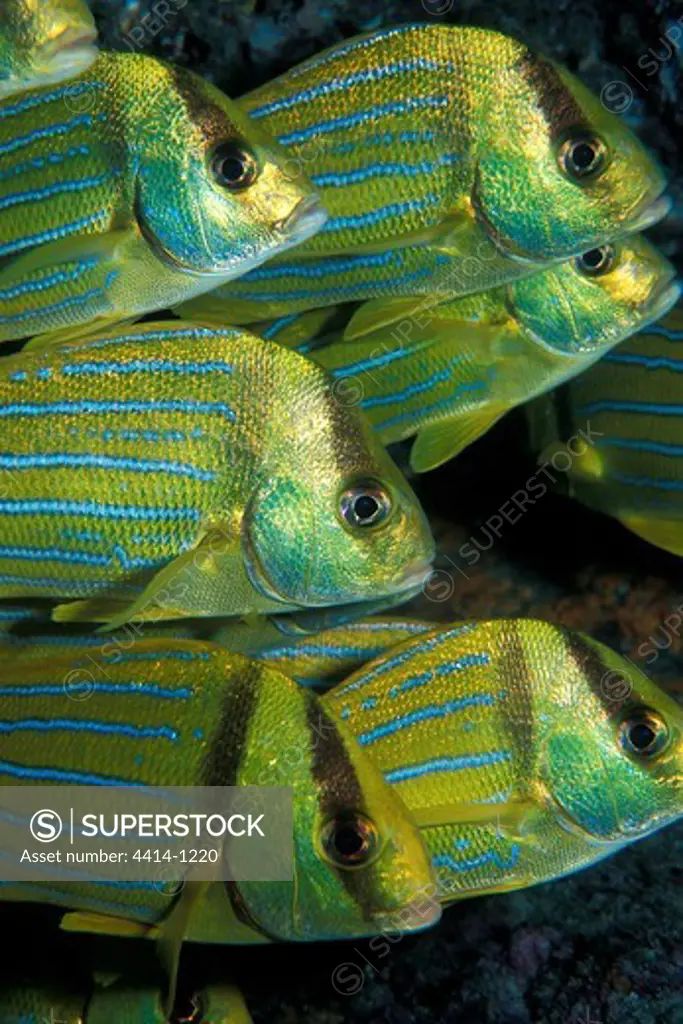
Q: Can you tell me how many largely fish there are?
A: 6